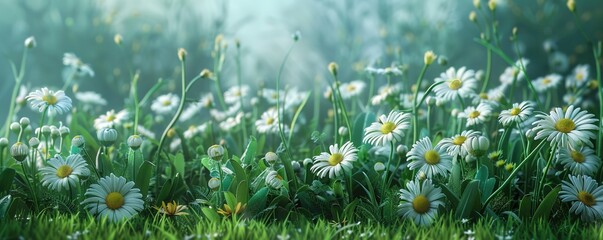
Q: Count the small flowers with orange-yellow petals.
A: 2